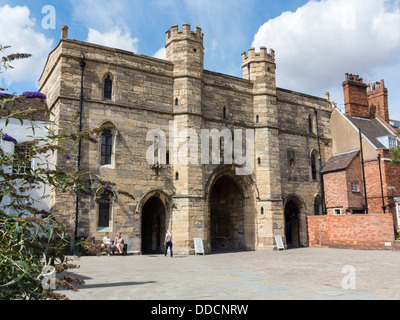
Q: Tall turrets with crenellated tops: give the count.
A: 2